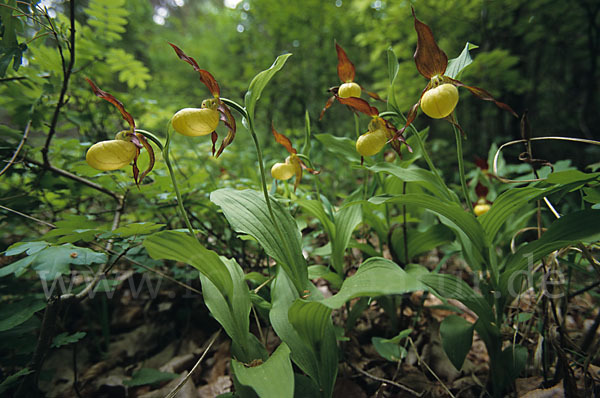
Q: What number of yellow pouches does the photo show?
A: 7